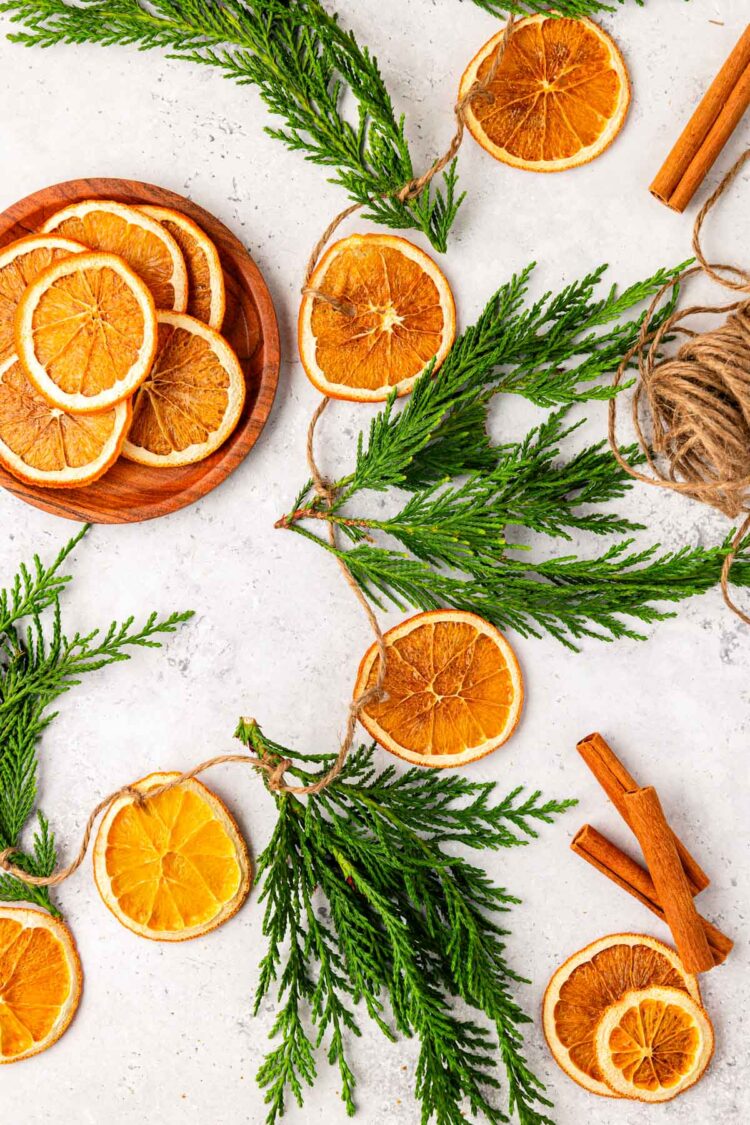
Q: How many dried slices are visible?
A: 13